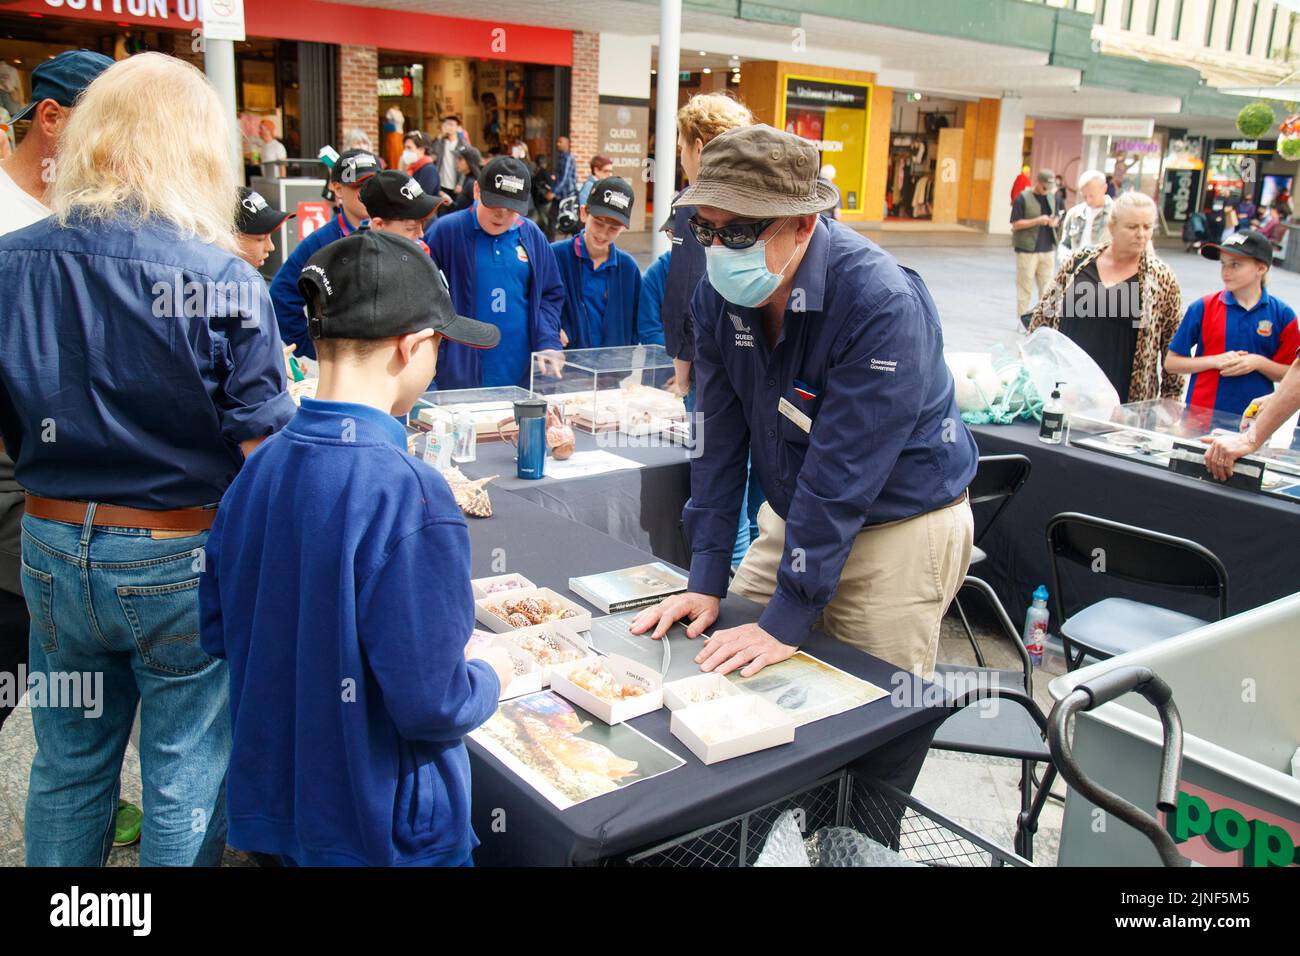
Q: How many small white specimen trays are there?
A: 7